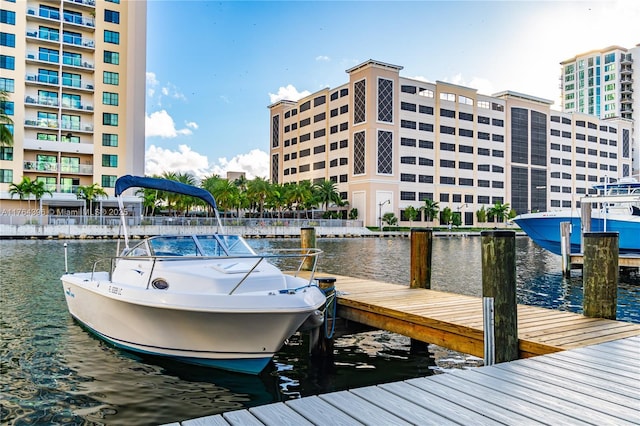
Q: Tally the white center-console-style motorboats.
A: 1